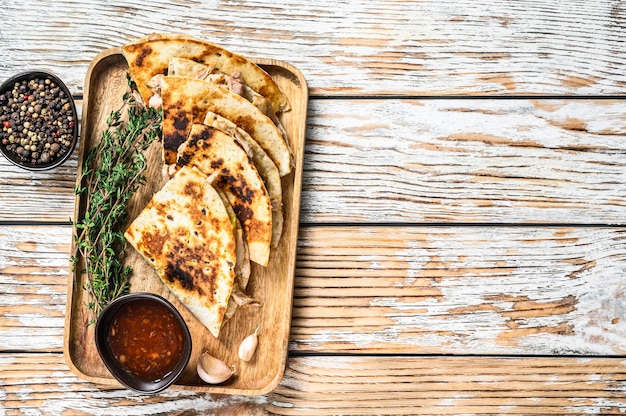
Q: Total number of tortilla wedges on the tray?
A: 4